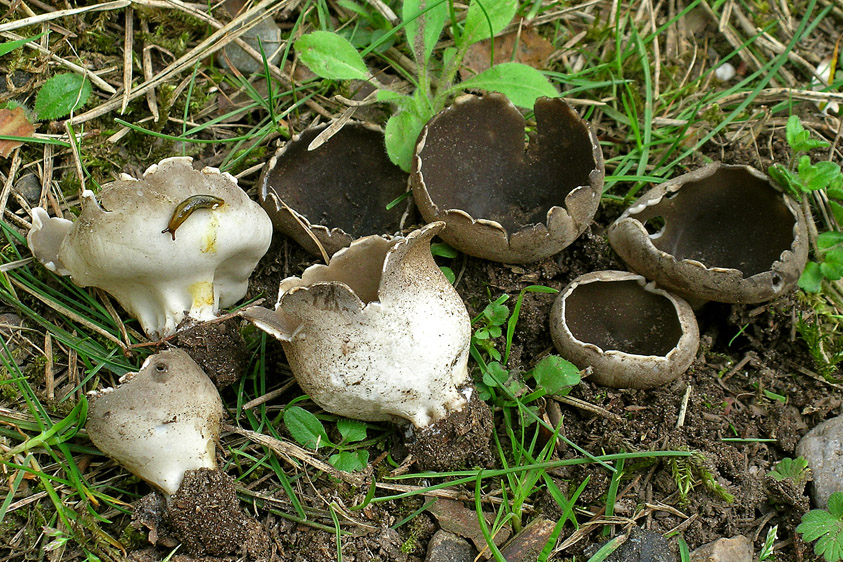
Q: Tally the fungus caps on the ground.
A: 7